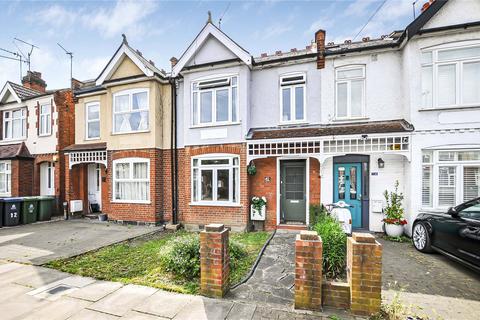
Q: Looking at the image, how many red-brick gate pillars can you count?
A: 3